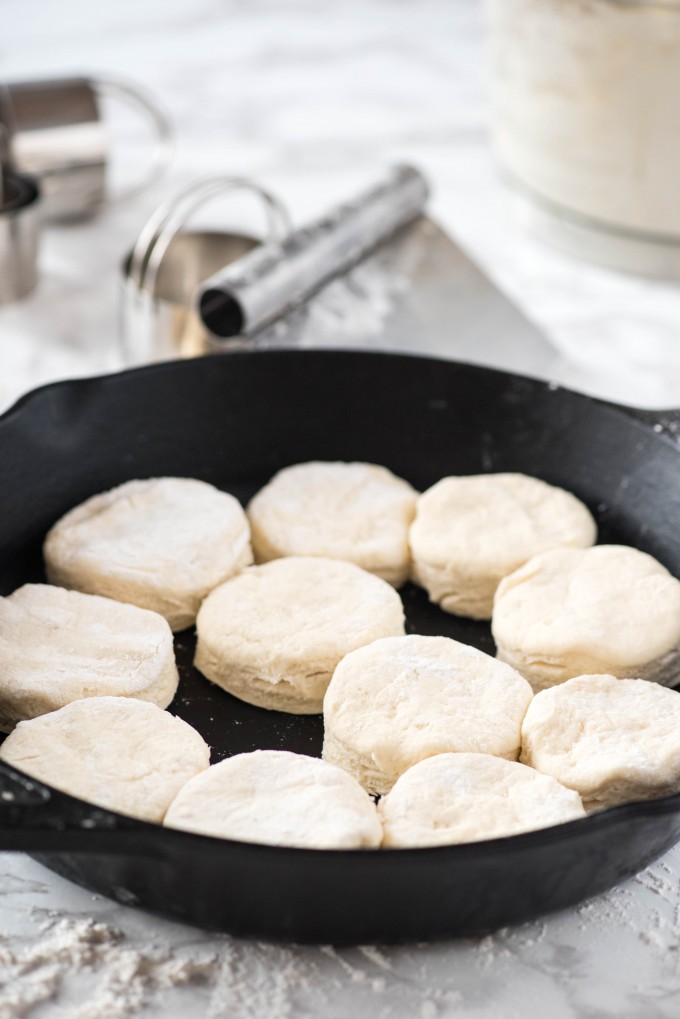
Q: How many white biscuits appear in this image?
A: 11